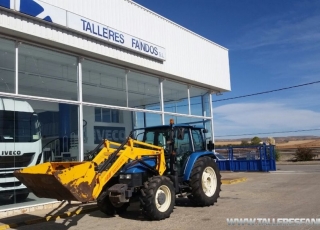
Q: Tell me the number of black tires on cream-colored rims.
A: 2